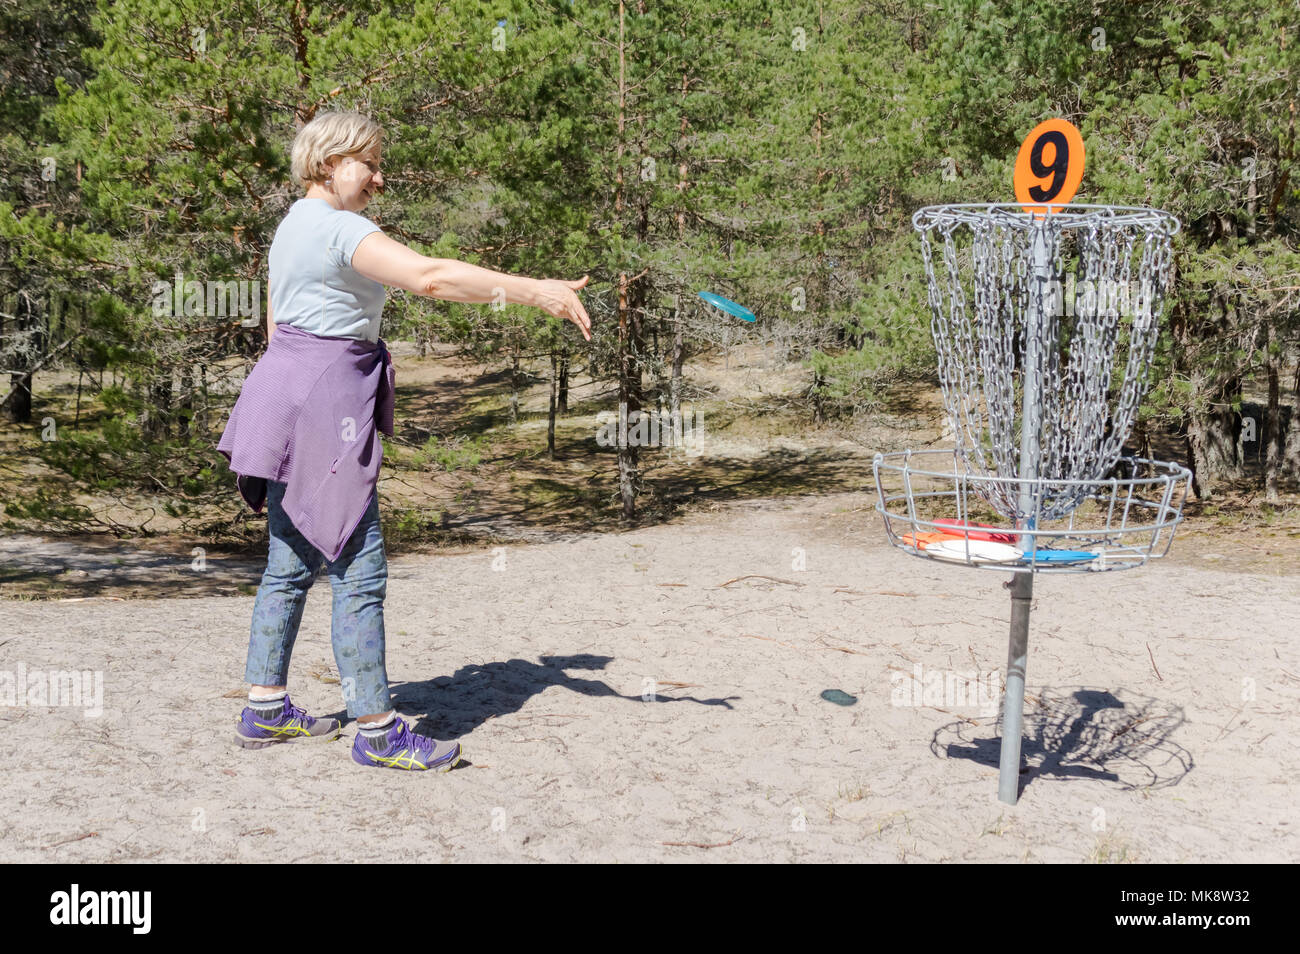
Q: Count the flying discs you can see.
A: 5